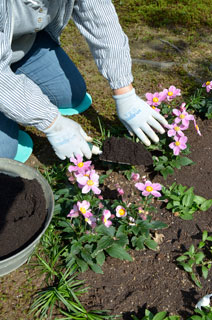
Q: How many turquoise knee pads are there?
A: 2